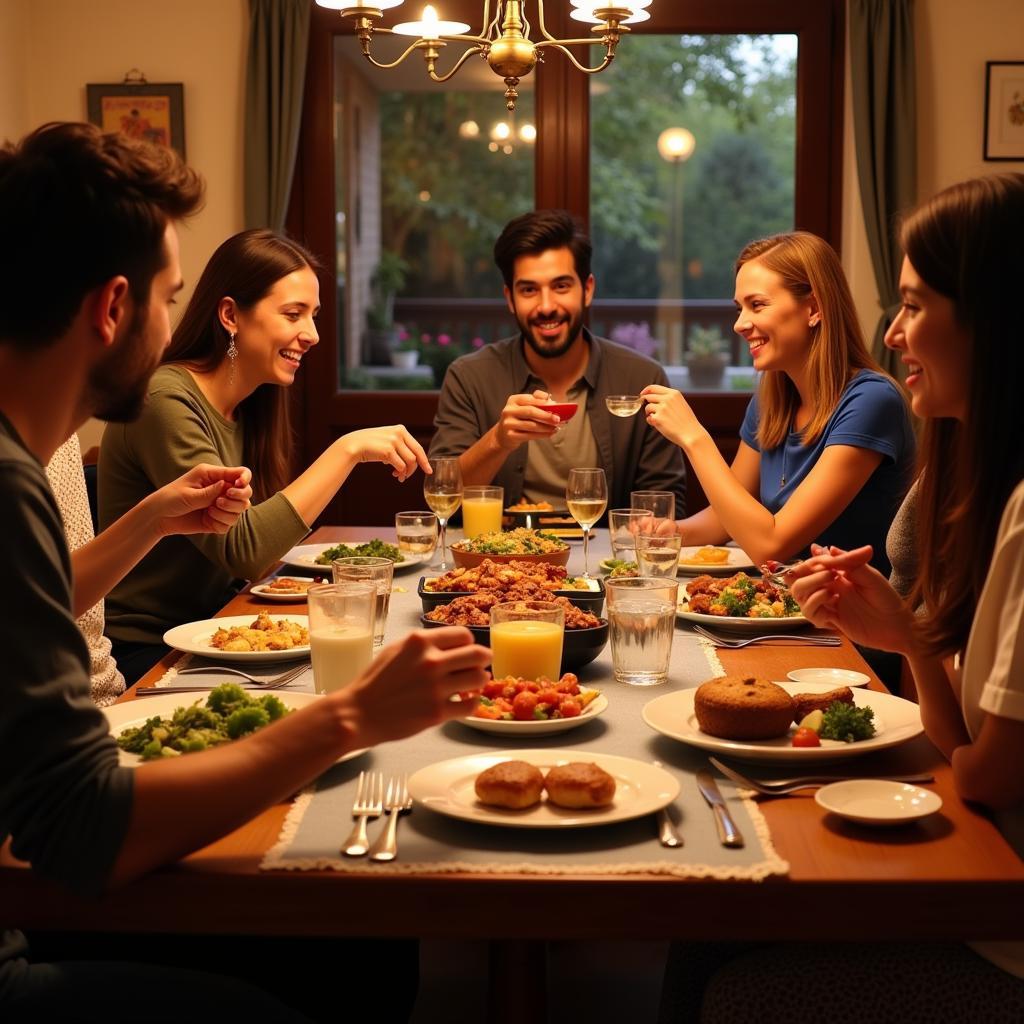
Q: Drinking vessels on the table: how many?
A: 11